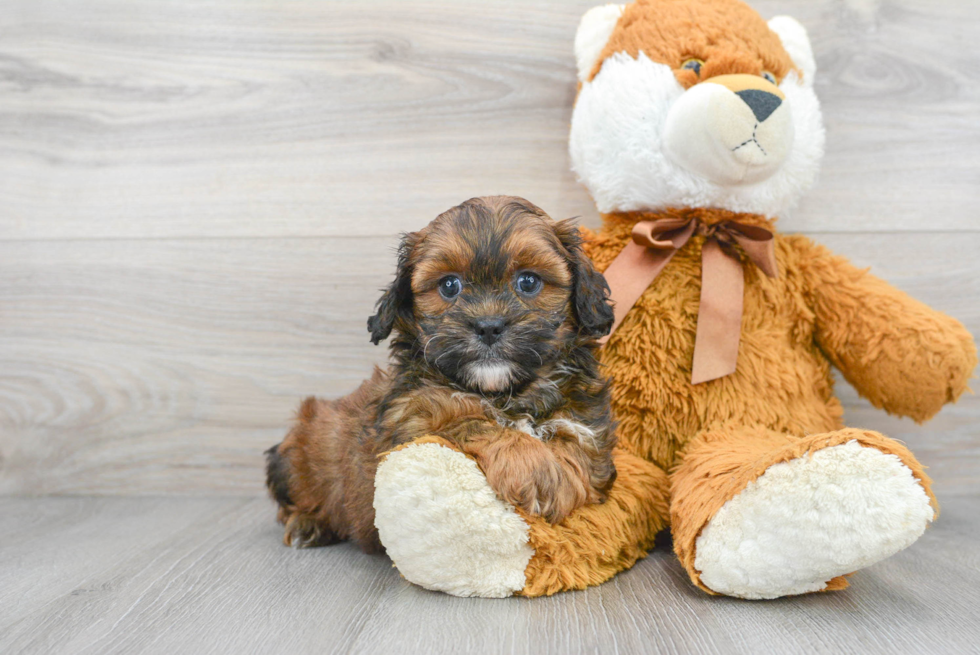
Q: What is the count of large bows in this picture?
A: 1